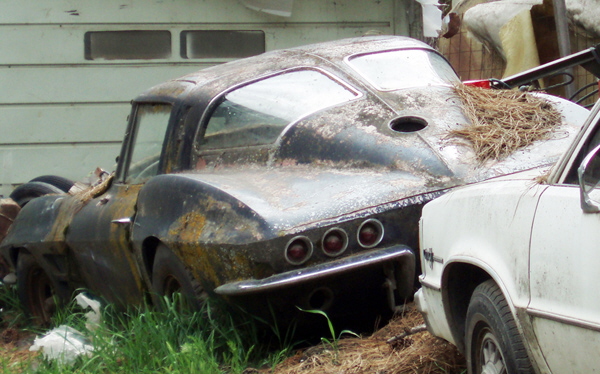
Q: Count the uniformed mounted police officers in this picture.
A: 0